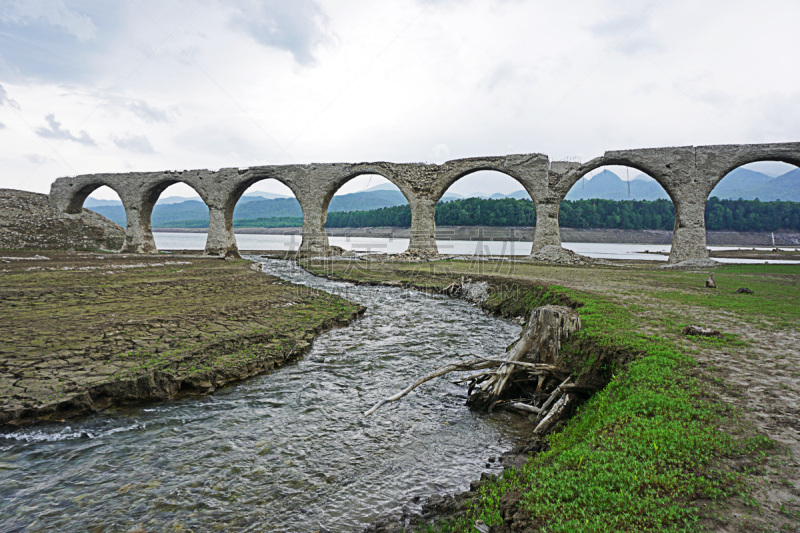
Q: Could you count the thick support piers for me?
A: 6